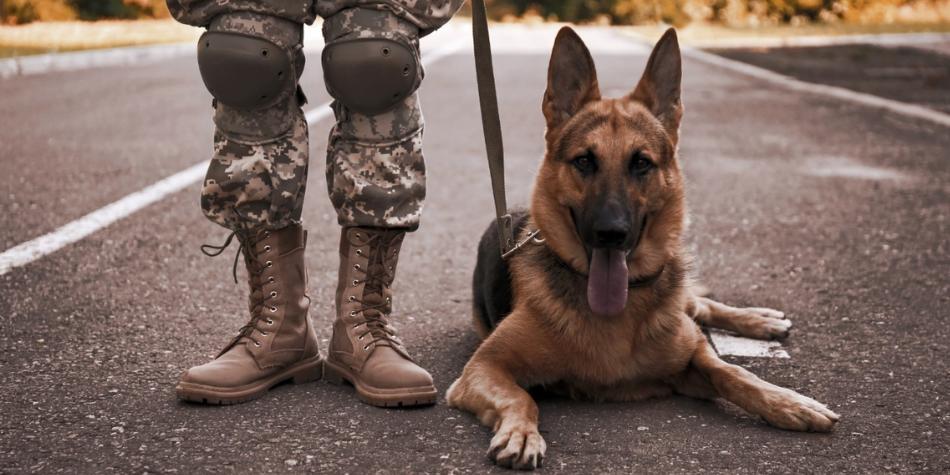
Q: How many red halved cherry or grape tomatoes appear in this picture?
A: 0